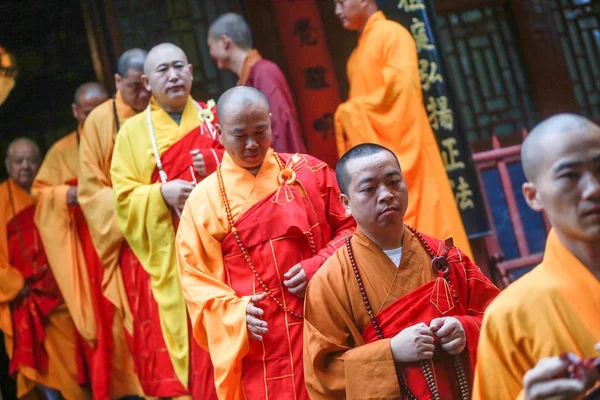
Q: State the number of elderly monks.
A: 1